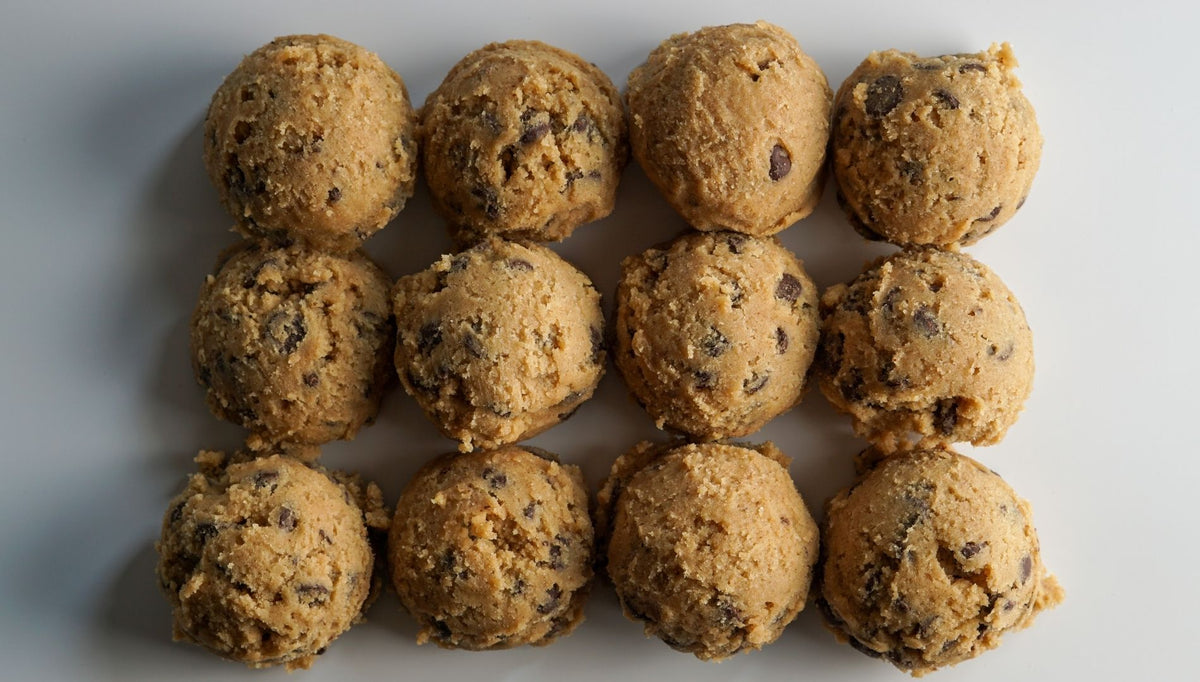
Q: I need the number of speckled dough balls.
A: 12